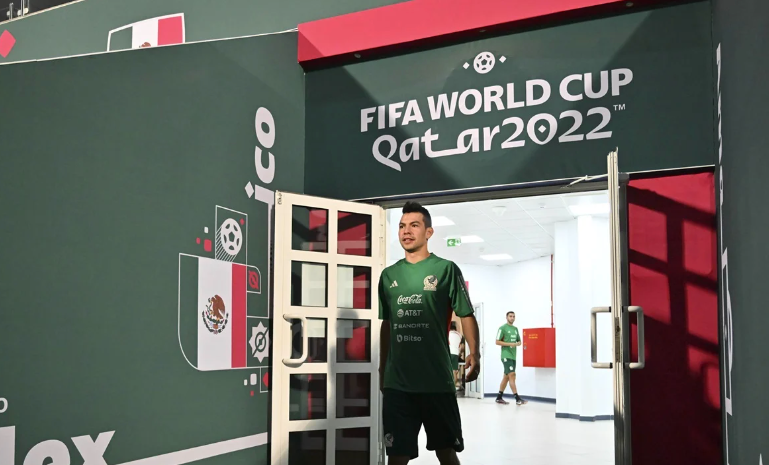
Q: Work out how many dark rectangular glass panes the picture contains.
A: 10